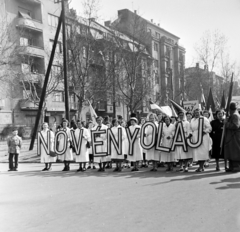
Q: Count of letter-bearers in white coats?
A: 10